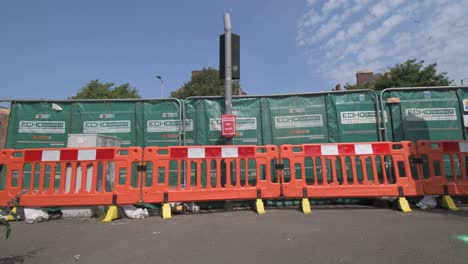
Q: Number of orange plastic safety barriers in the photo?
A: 4